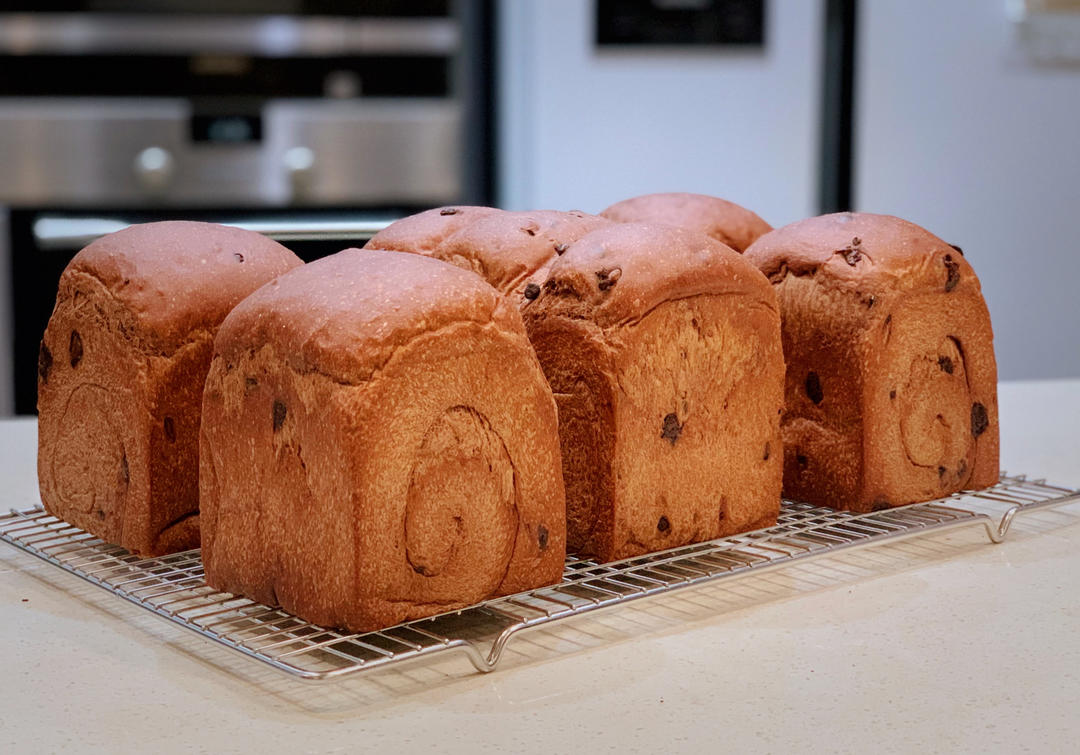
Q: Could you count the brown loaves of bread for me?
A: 6